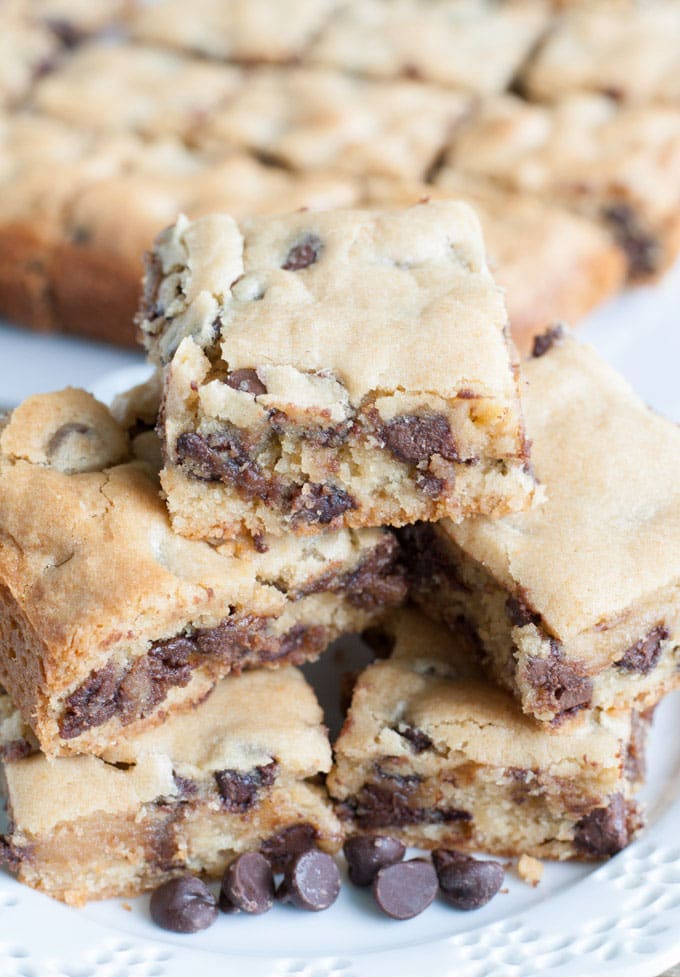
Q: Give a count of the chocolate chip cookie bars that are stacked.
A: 5